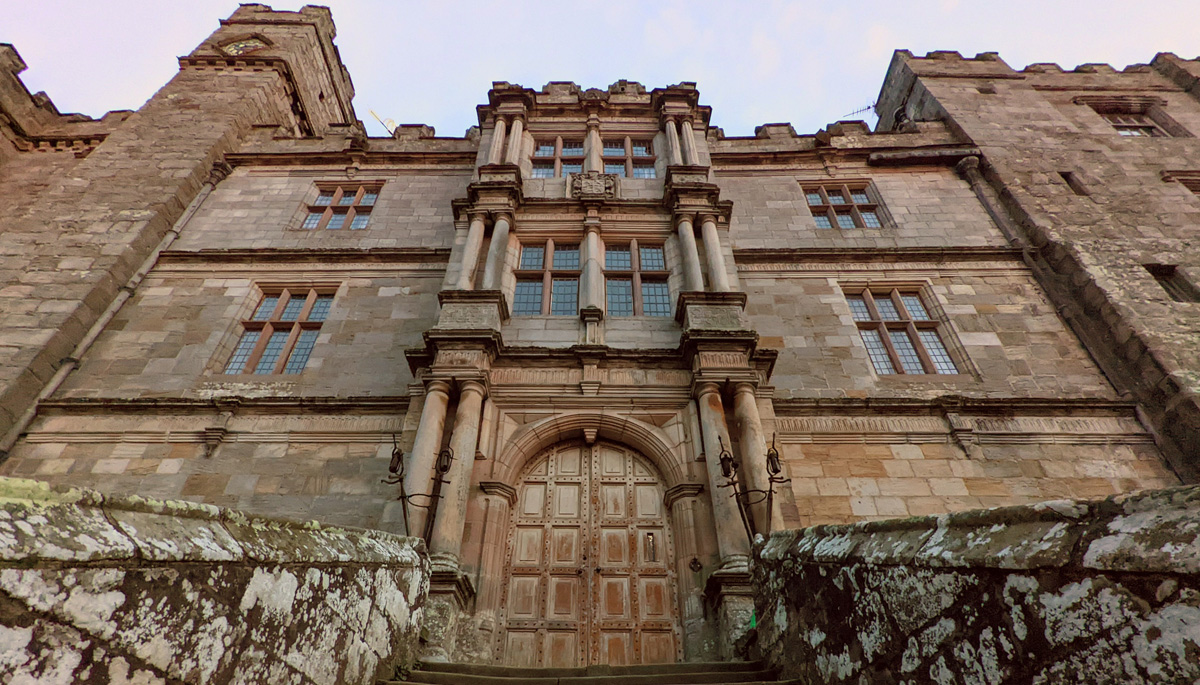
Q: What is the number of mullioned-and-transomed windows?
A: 8